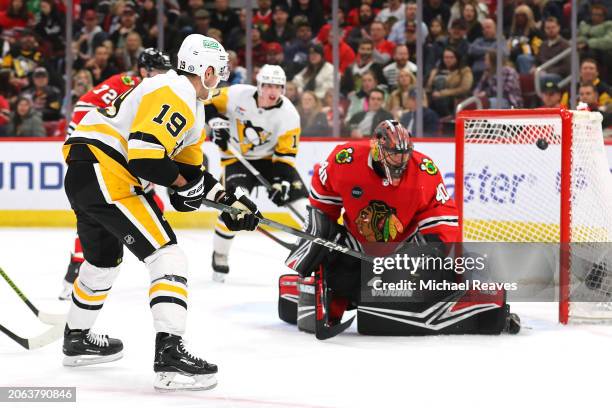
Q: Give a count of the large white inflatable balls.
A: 0